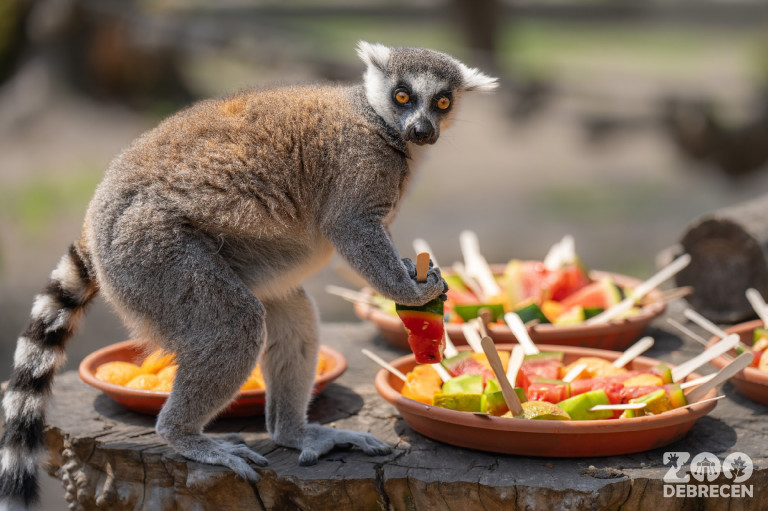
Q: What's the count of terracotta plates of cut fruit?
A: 4